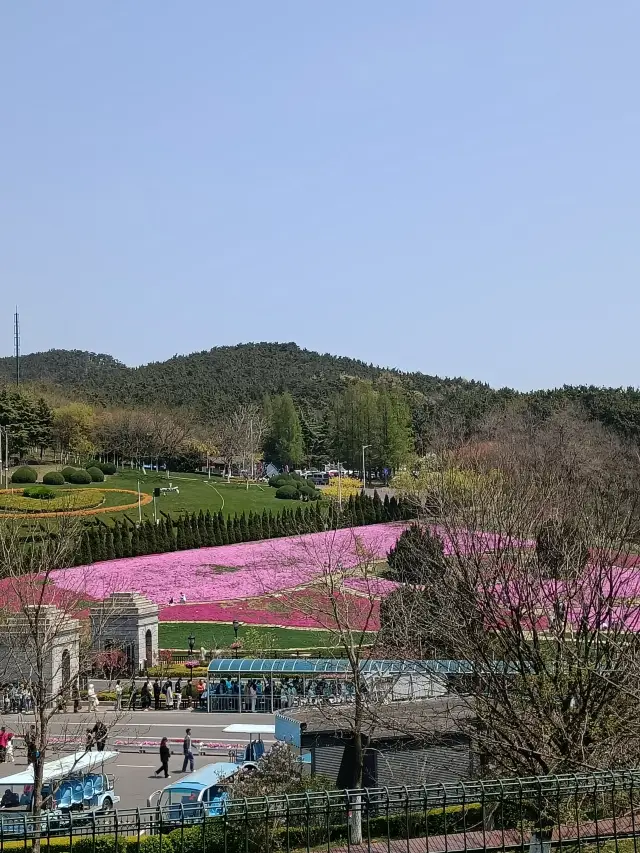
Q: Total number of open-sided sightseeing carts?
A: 3